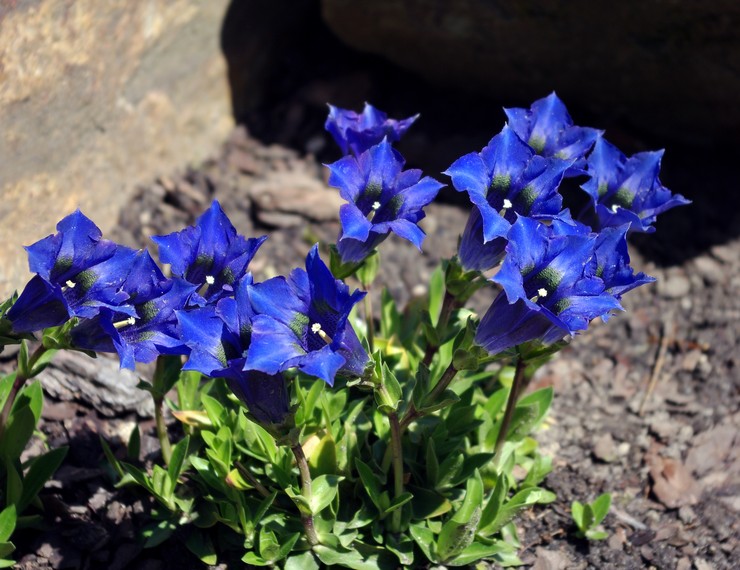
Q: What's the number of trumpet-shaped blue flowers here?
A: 12